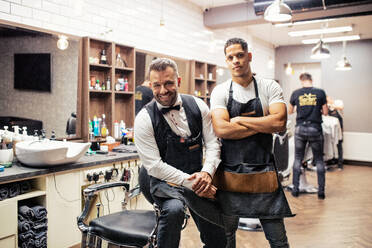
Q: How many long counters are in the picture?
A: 1